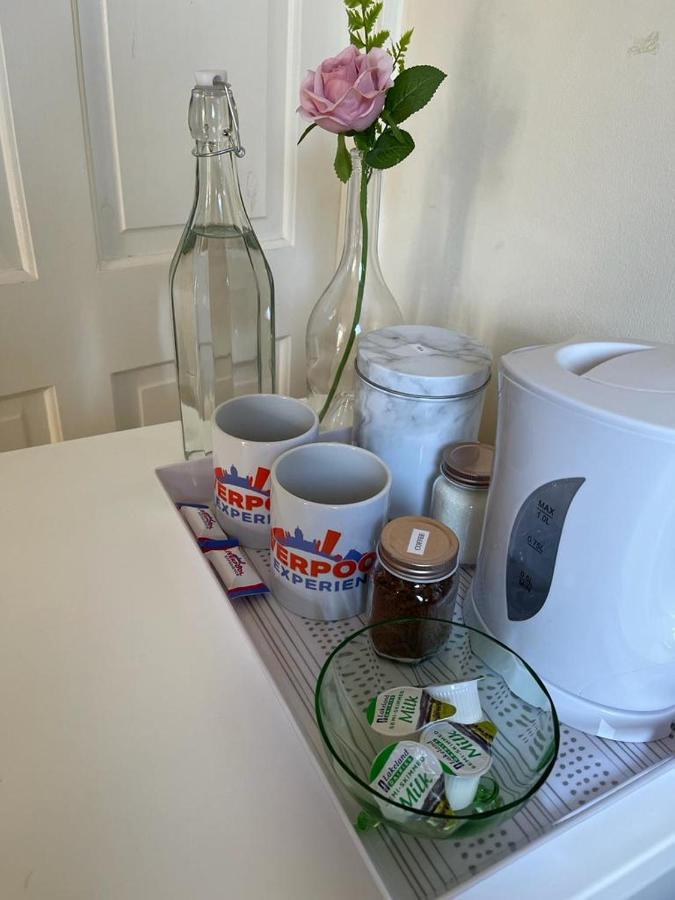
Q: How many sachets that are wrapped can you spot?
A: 2